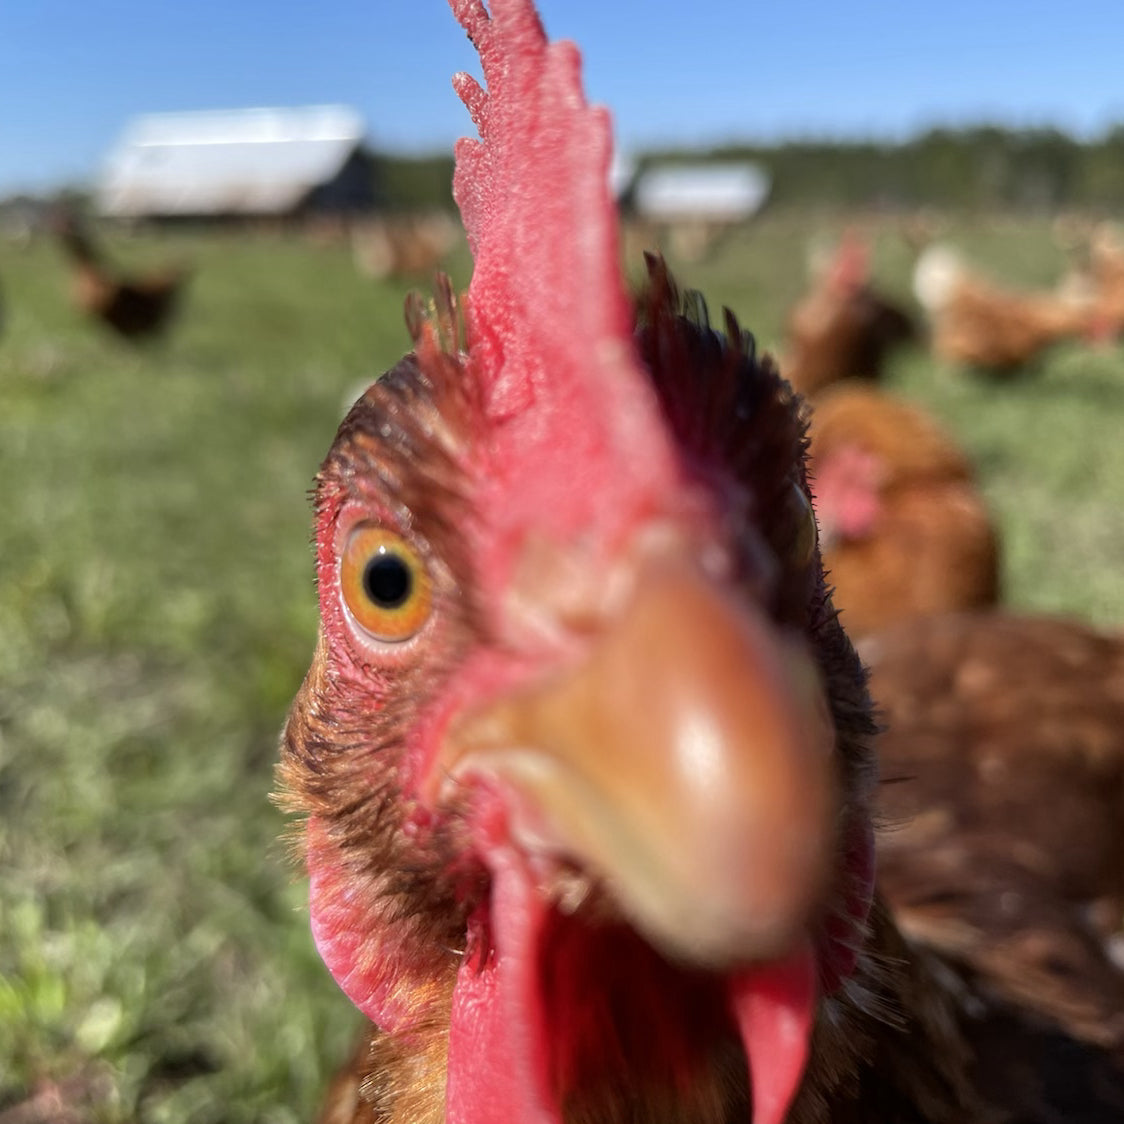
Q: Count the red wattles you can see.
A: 2